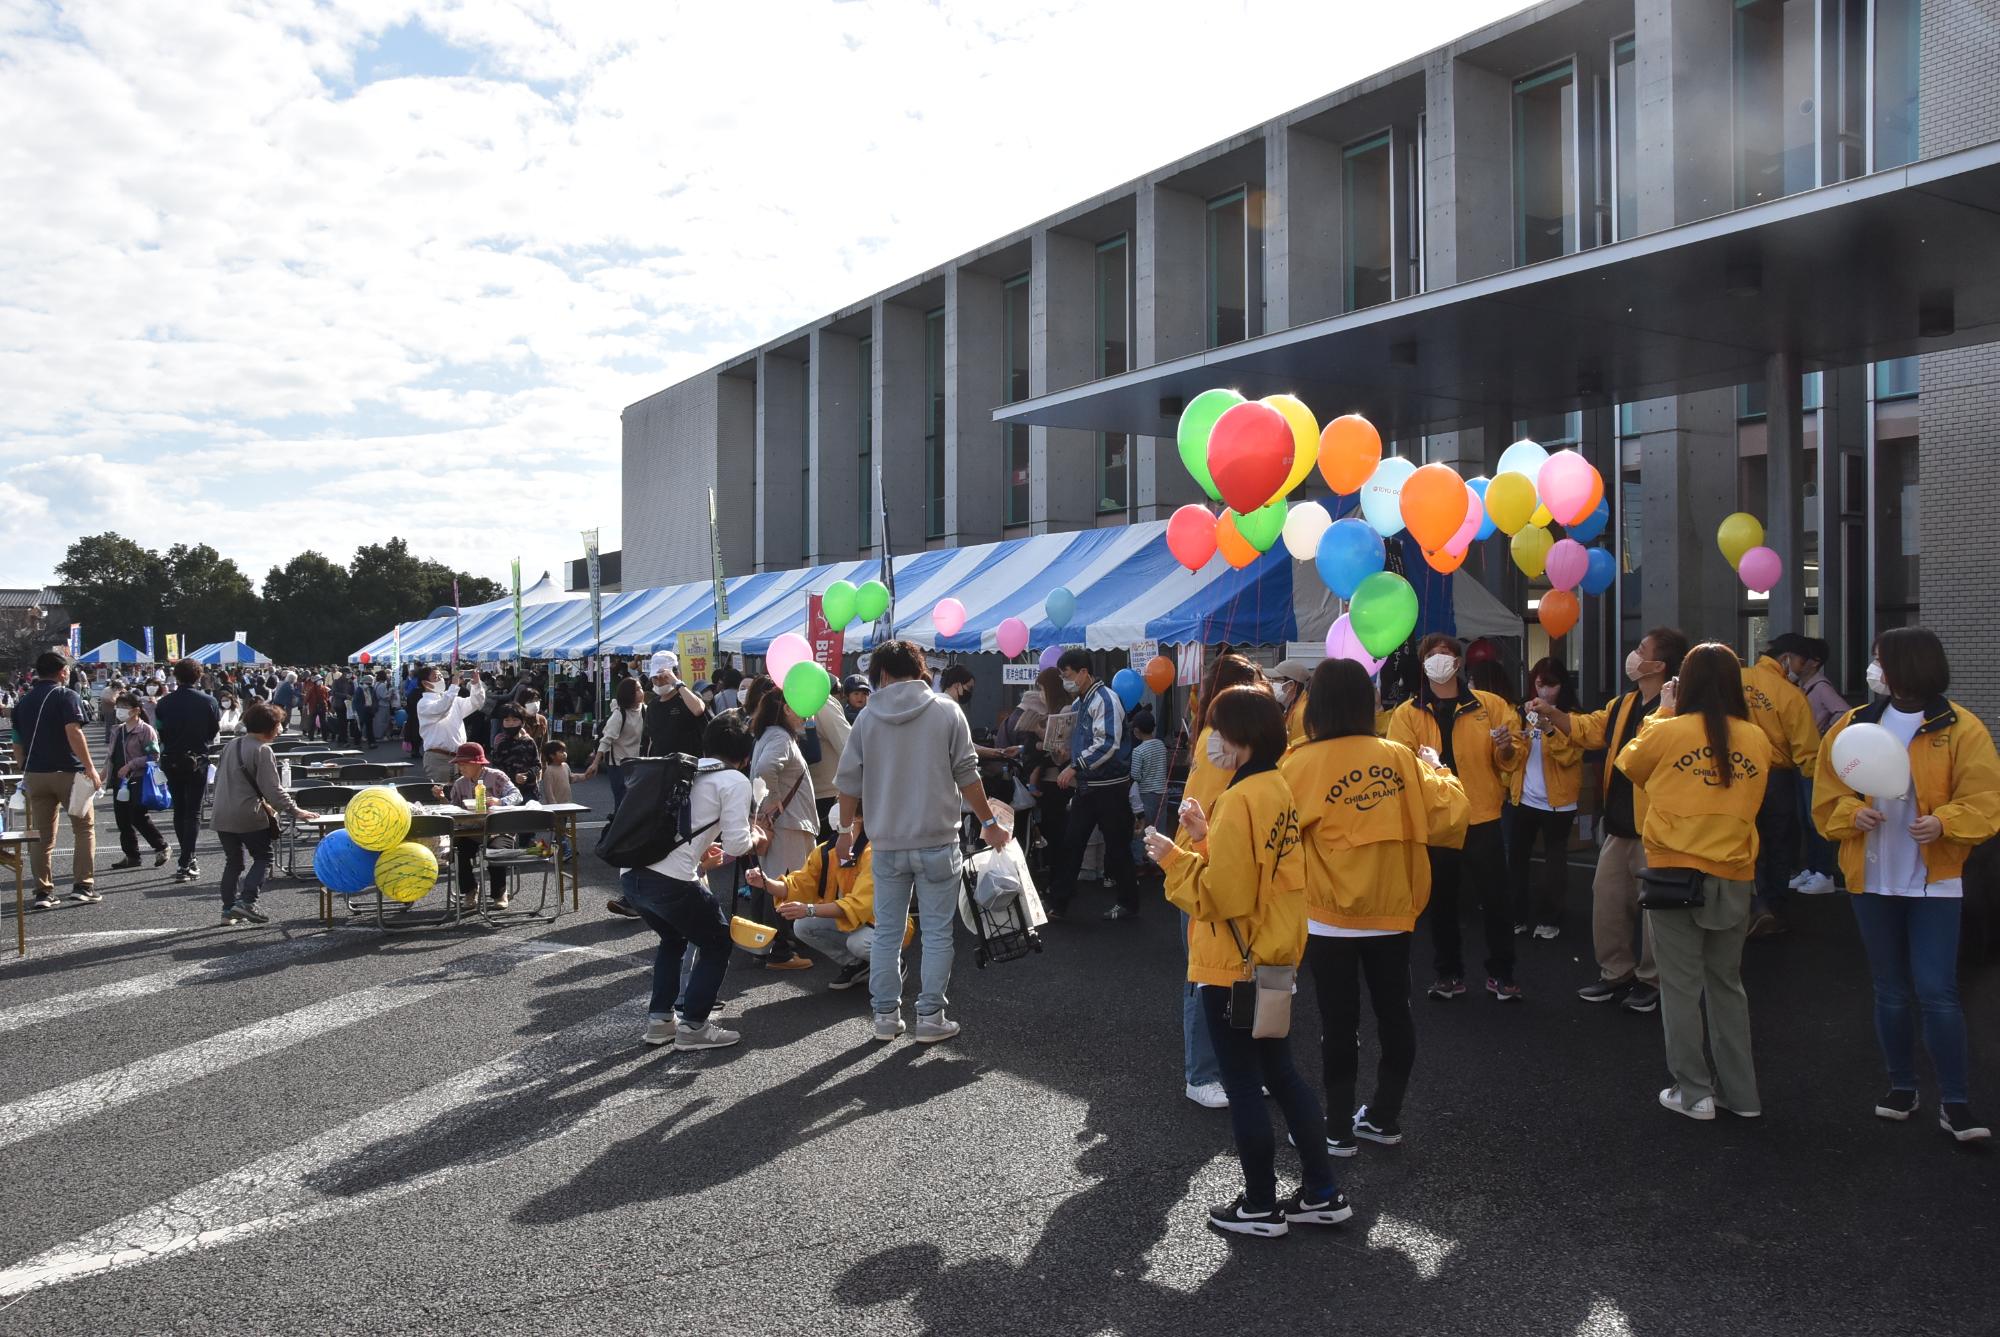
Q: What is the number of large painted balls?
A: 3